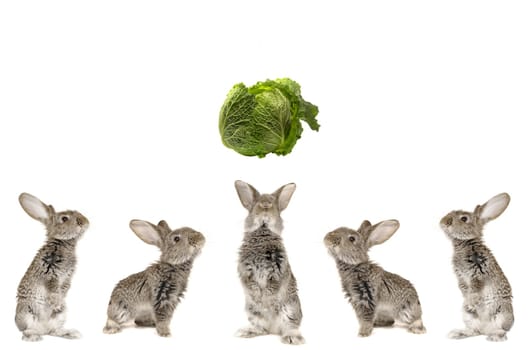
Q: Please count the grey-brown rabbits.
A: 5